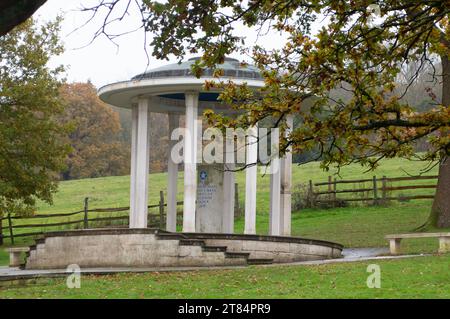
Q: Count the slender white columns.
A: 8